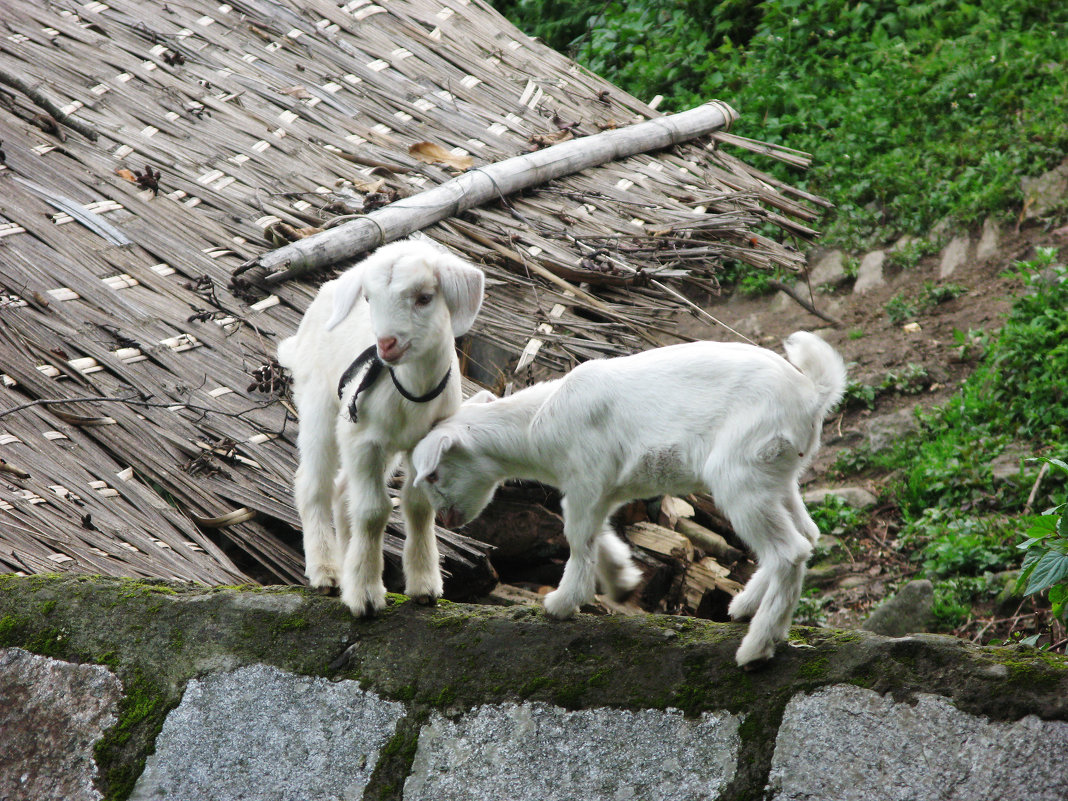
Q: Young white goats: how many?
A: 2